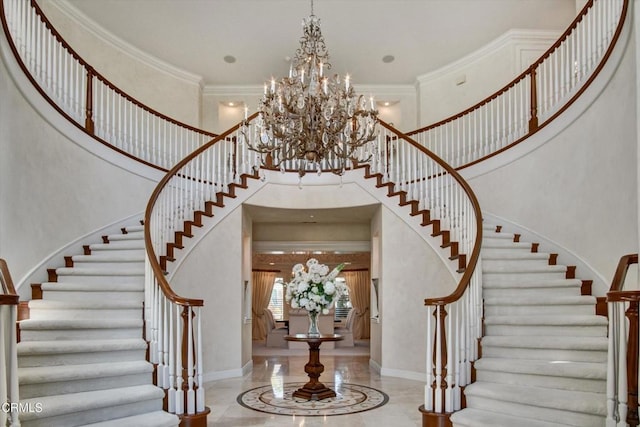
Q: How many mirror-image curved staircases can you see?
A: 2